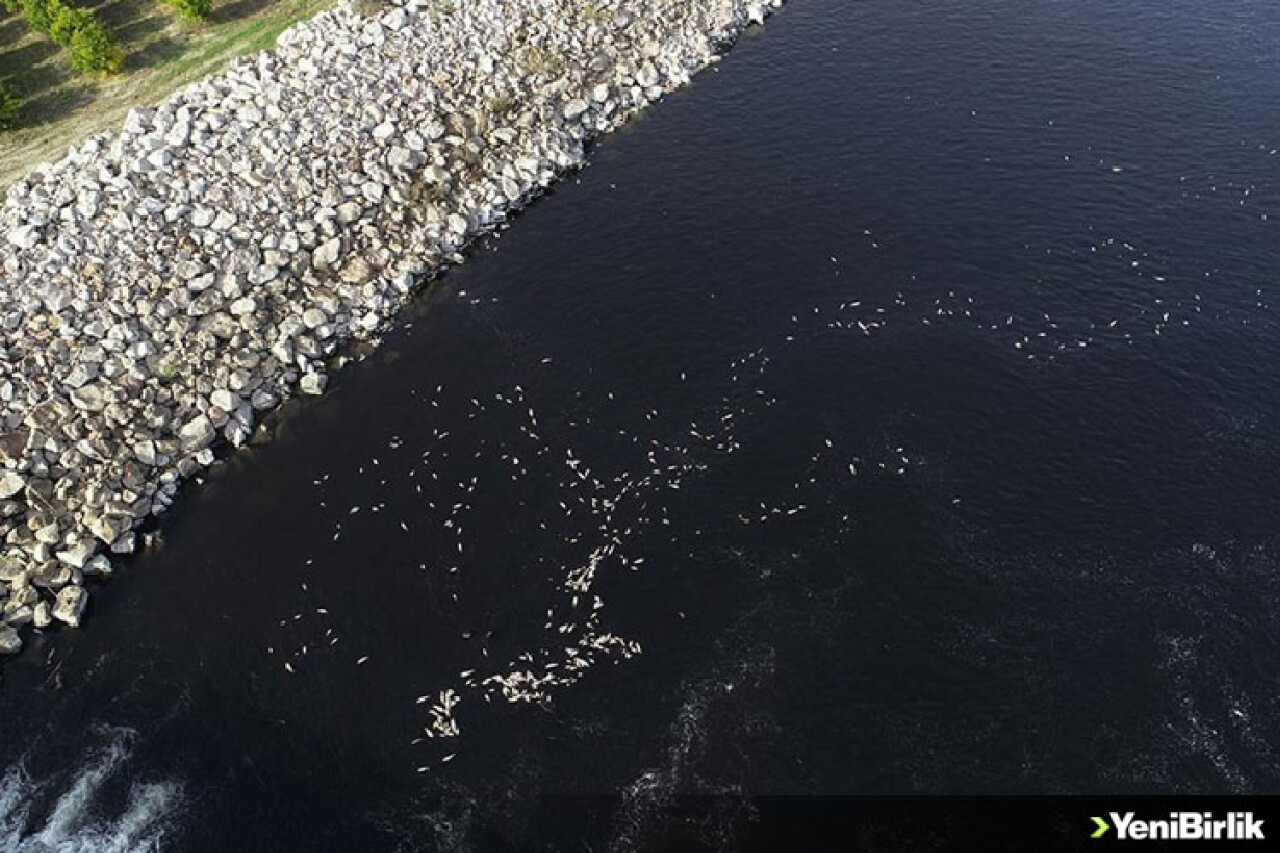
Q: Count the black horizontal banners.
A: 1